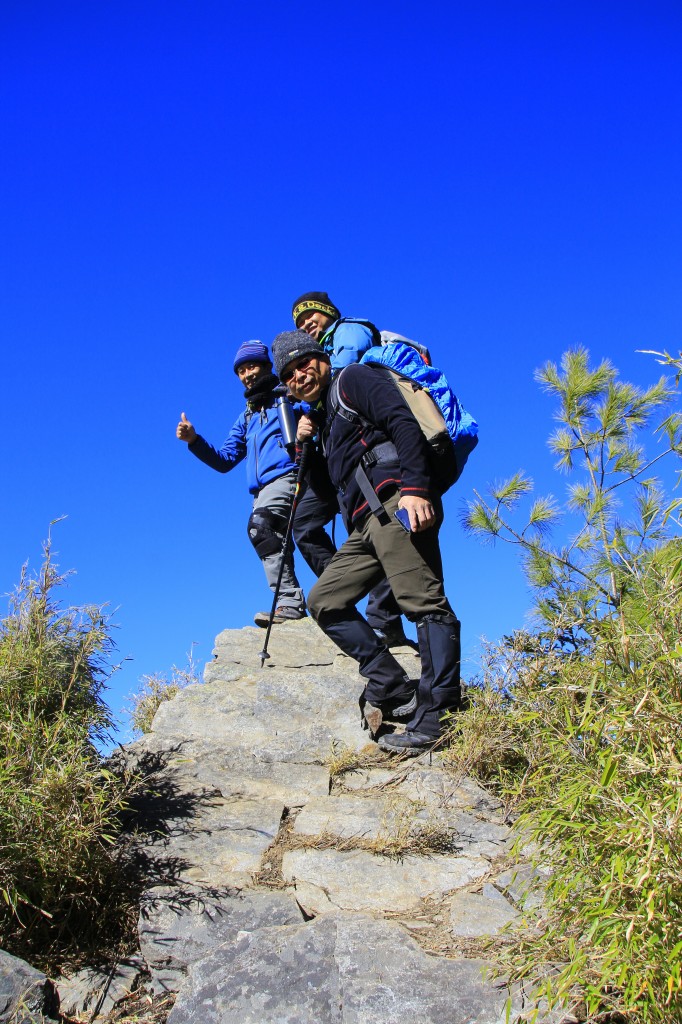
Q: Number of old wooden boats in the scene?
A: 0